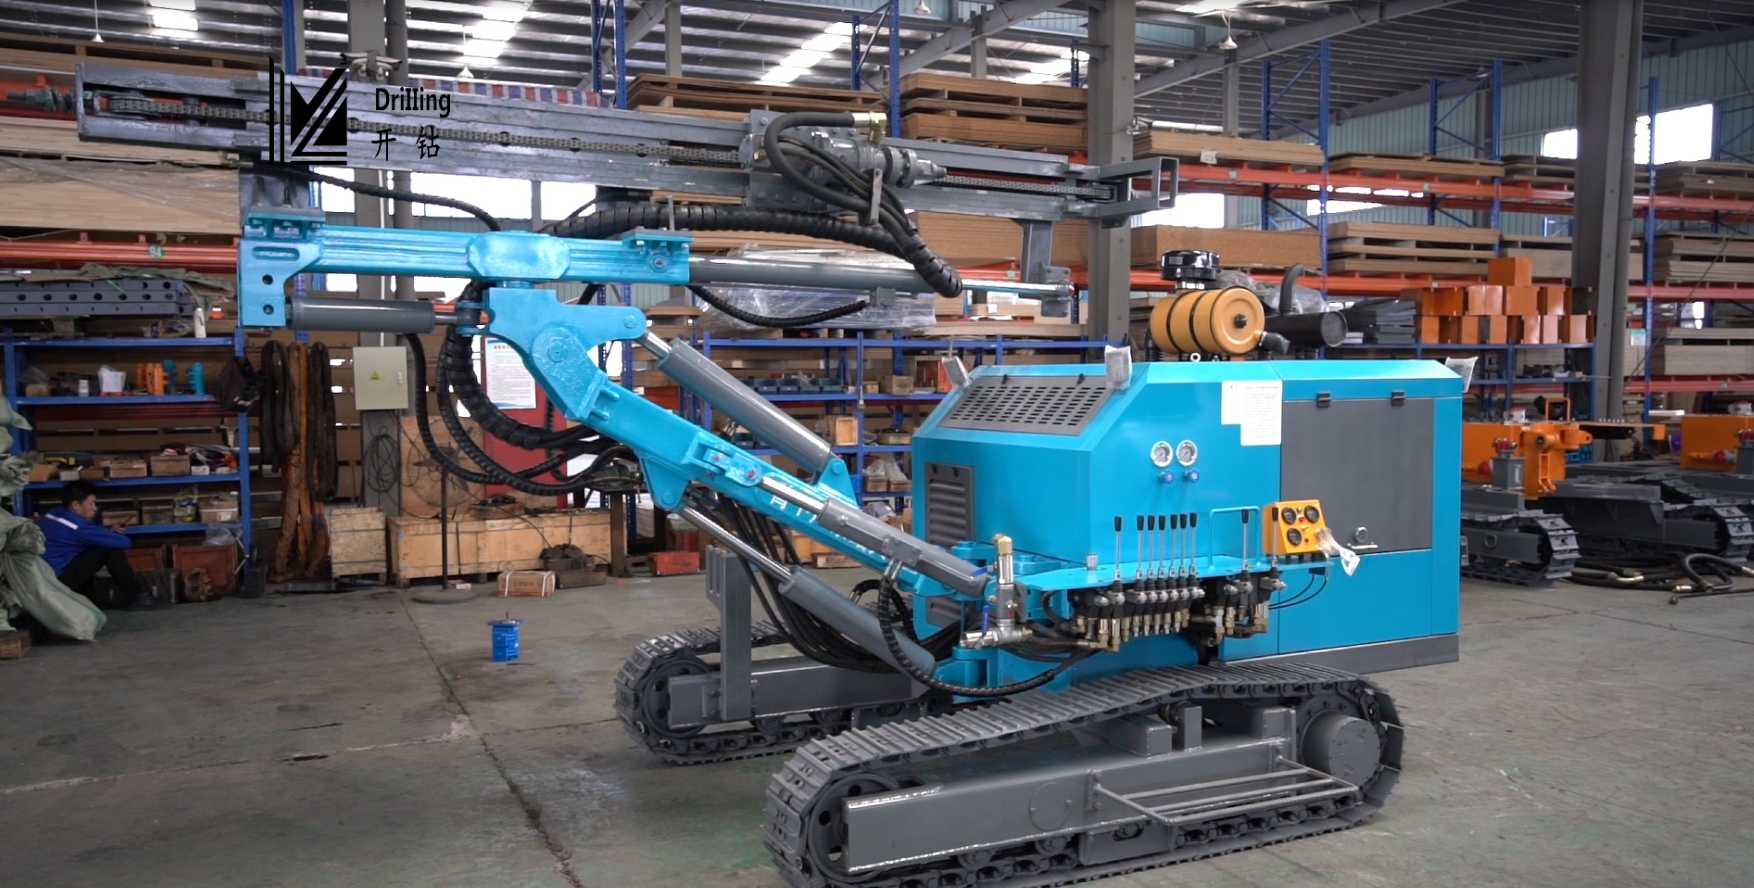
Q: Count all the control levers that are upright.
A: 9